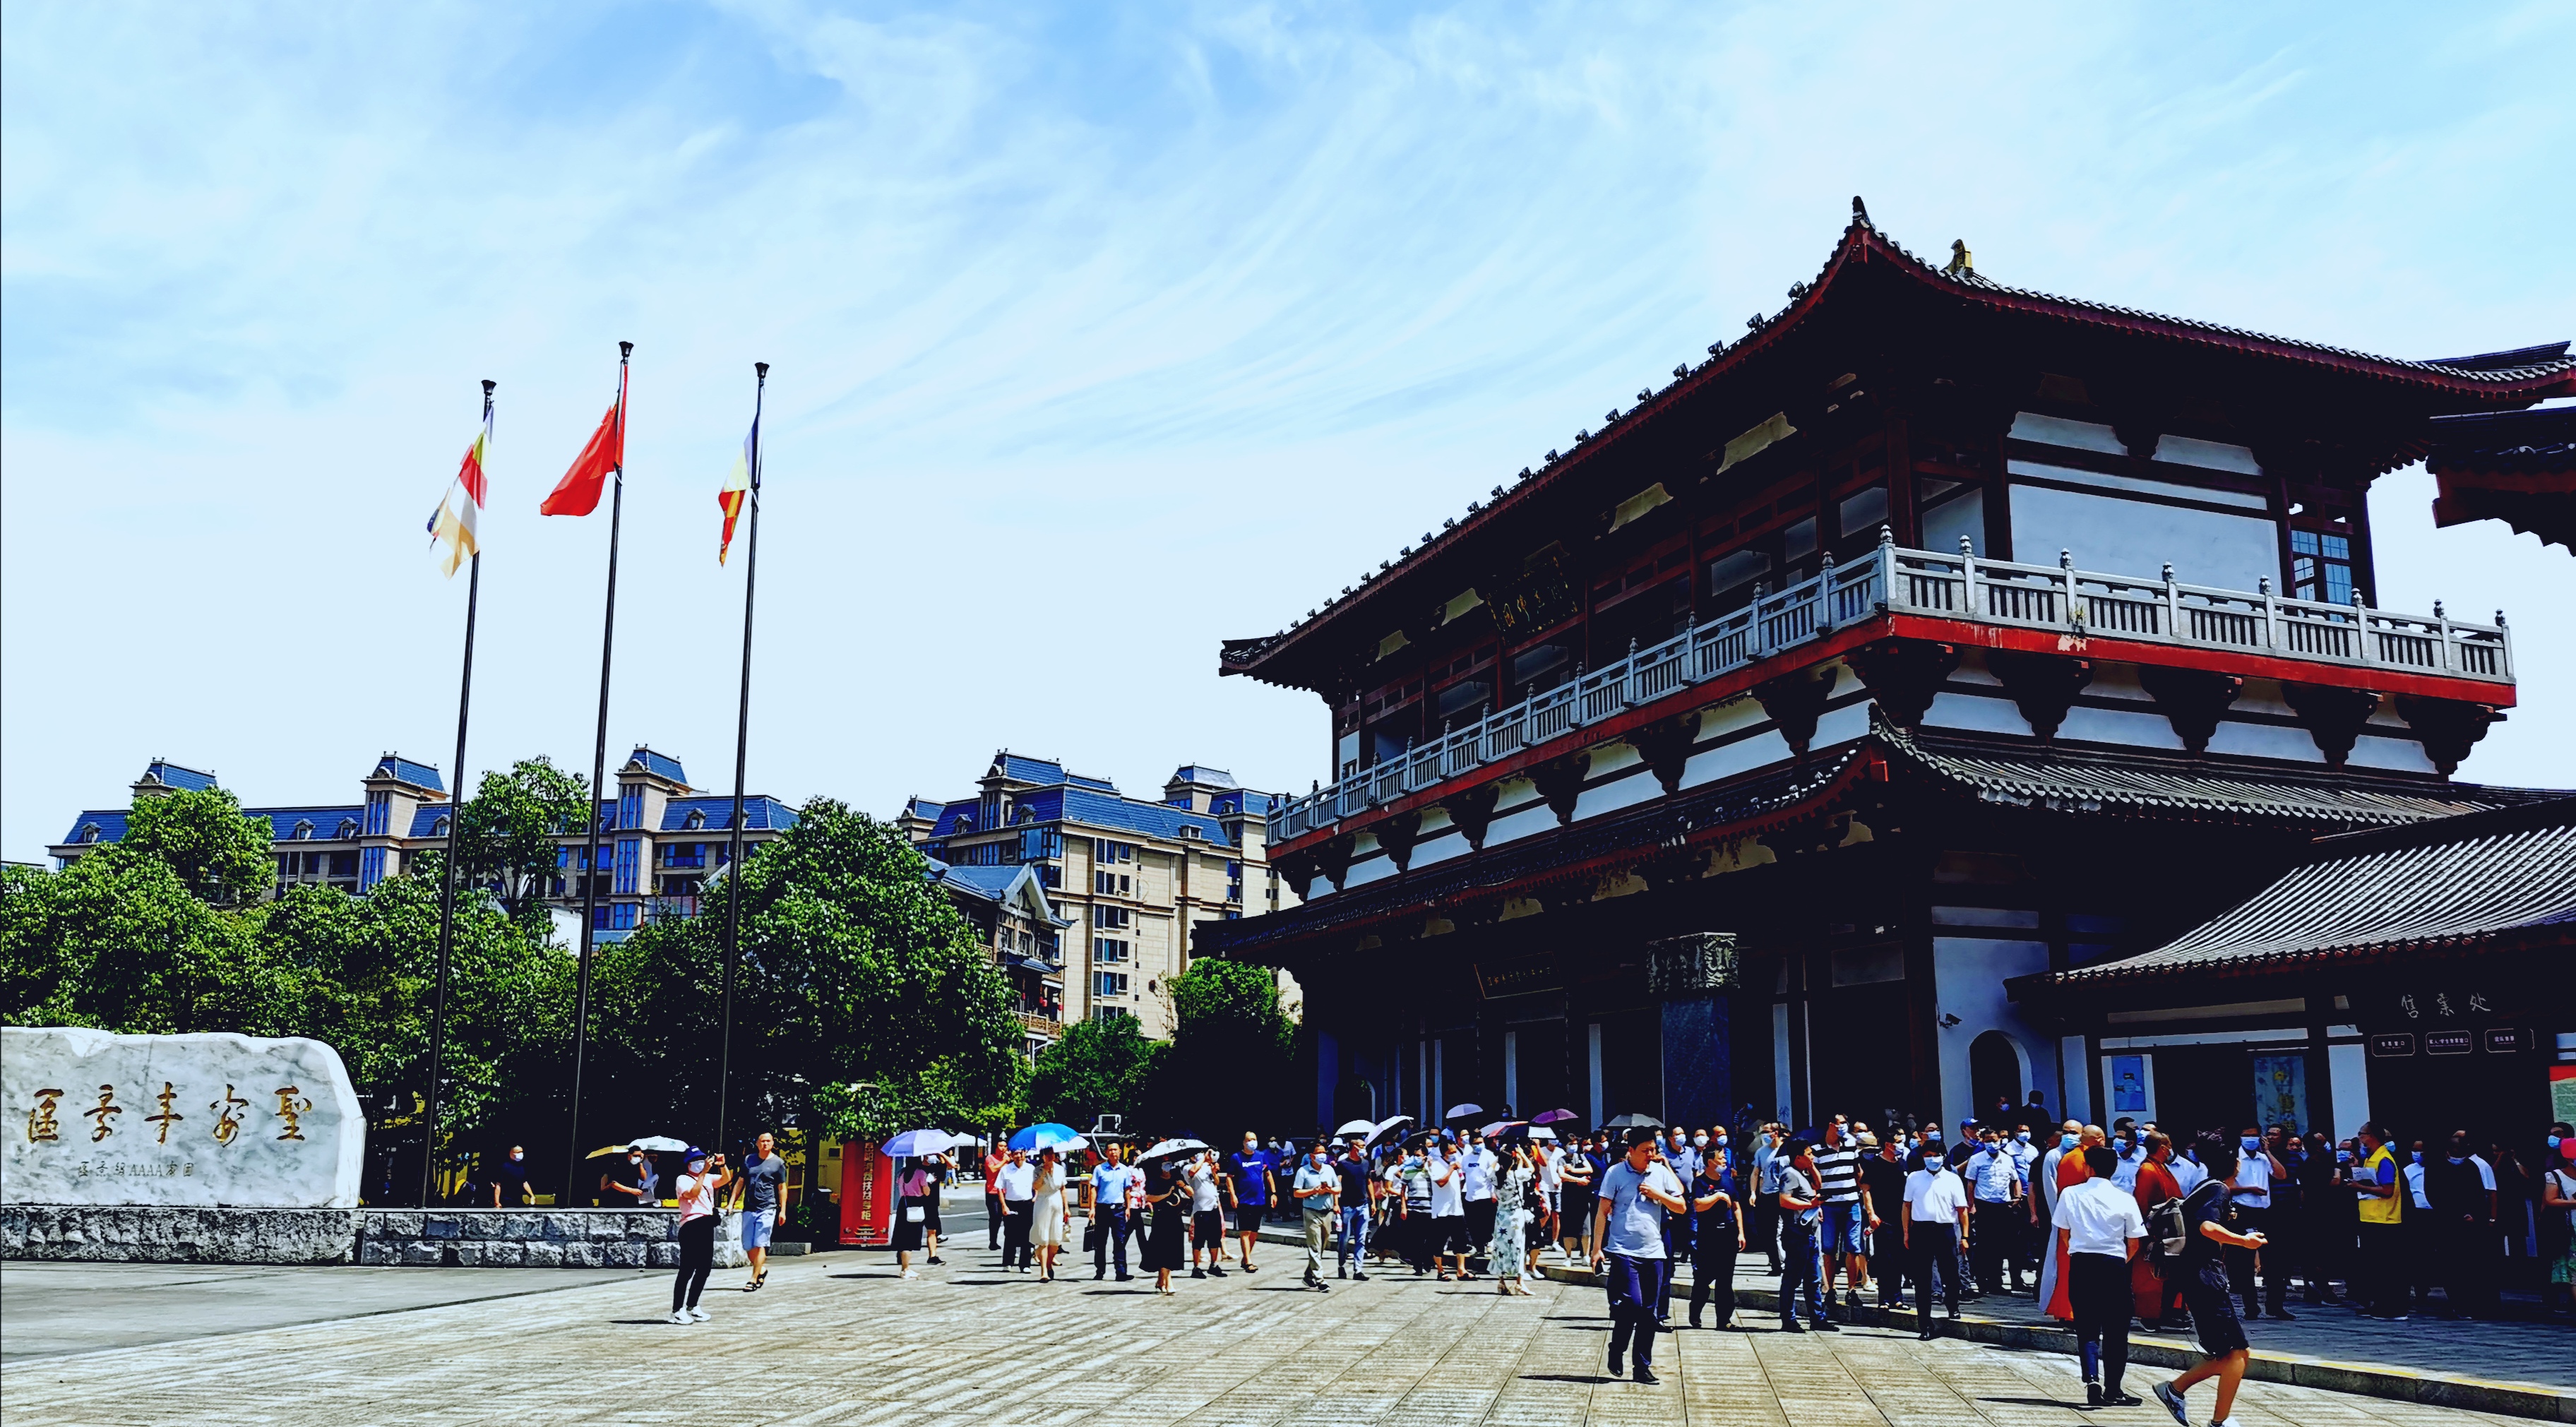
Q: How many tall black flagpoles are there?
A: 3